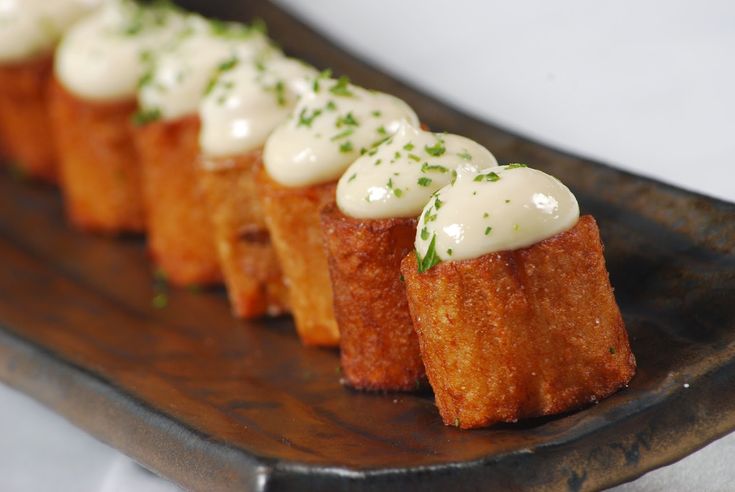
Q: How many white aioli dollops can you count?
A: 7